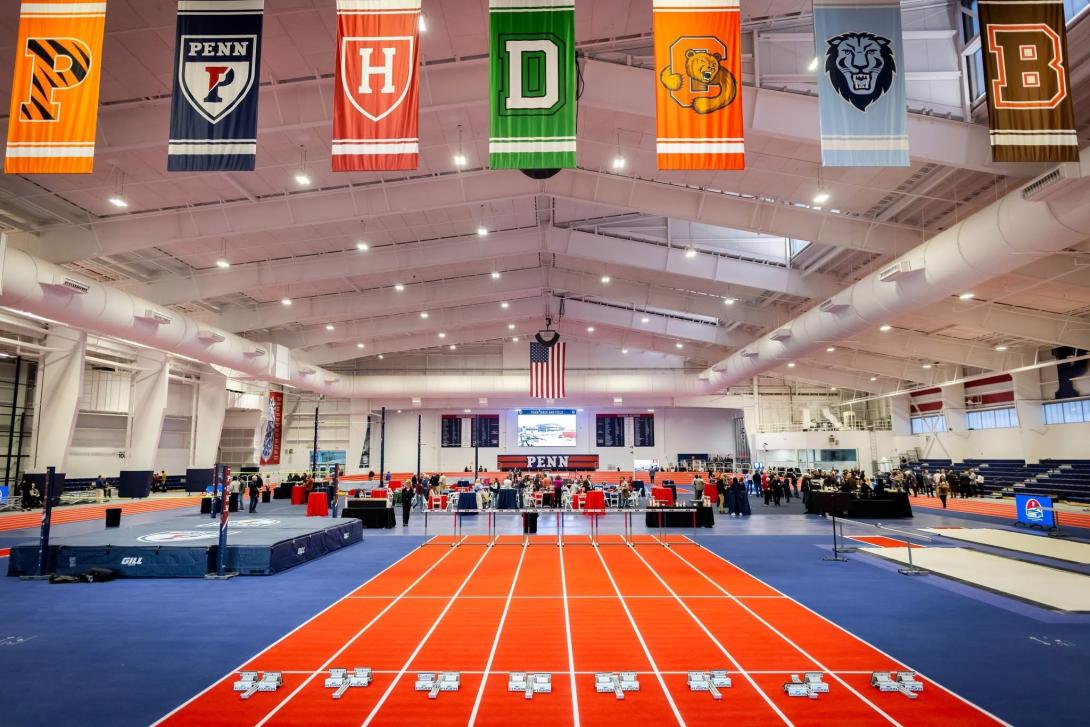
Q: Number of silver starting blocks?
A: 8